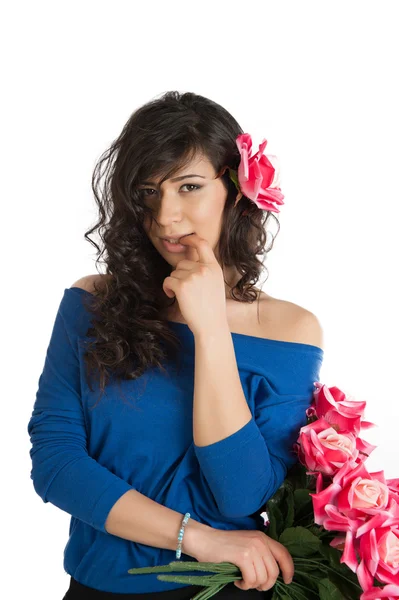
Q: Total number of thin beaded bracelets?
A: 1